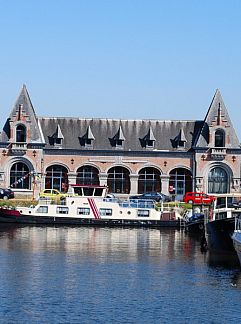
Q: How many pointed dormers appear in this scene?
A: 5